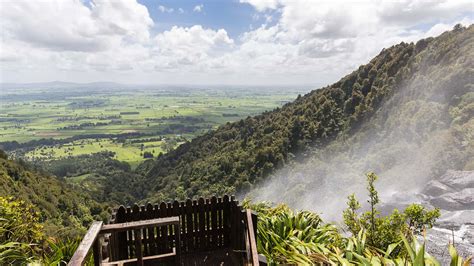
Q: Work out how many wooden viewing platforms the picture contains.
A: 1